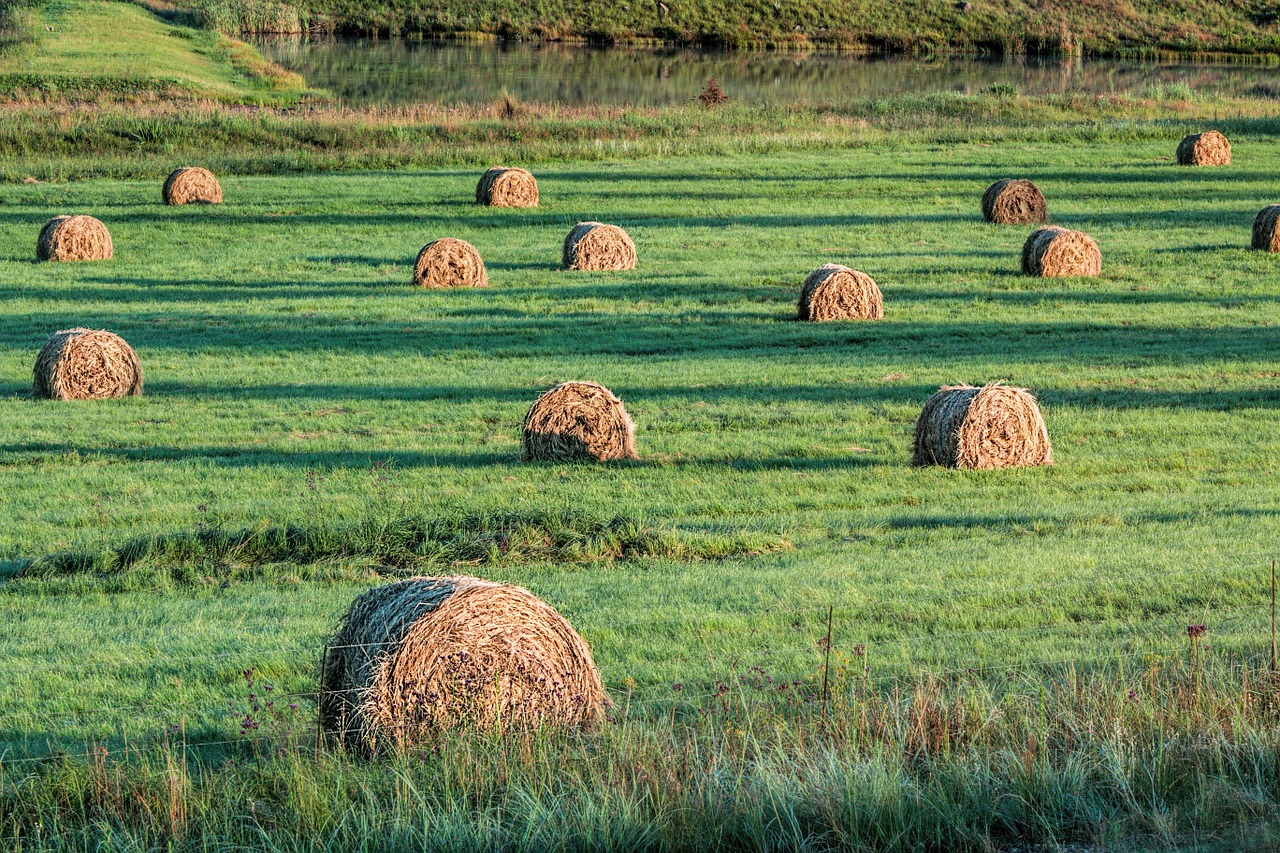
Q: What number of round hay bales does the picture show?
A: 14